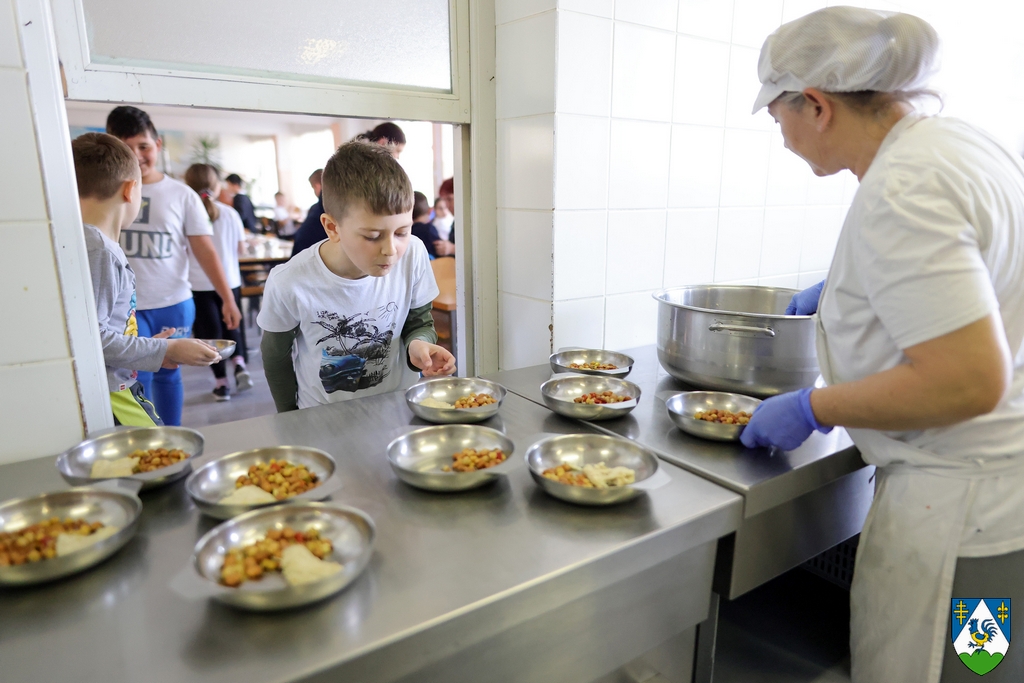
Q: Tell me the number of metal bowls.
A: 11